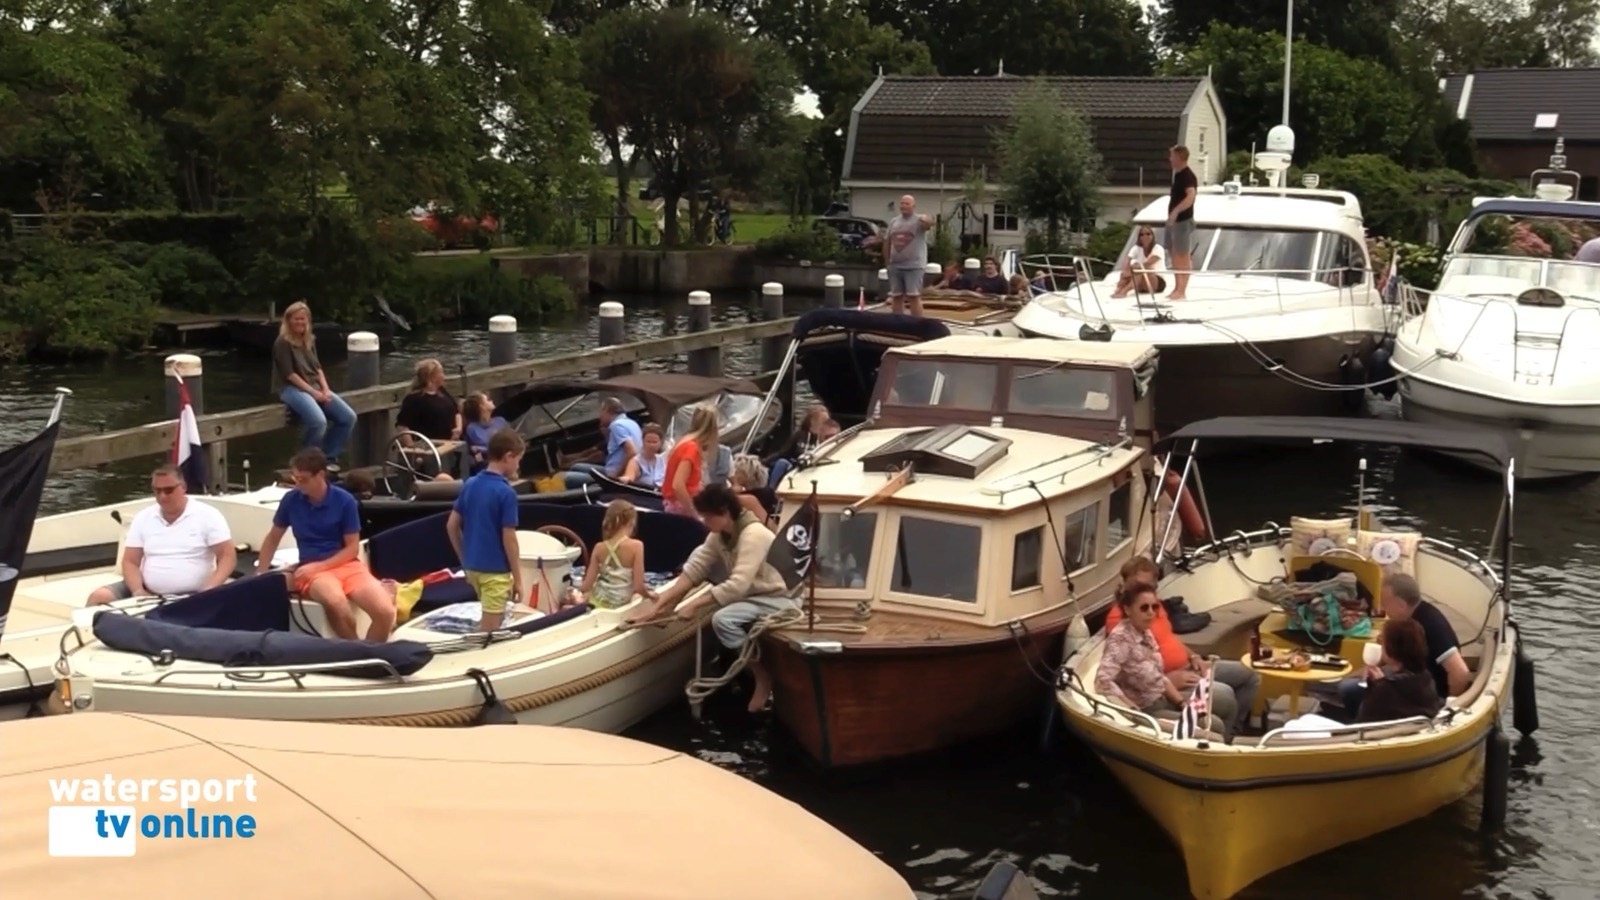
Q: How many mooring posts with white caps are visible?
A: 10